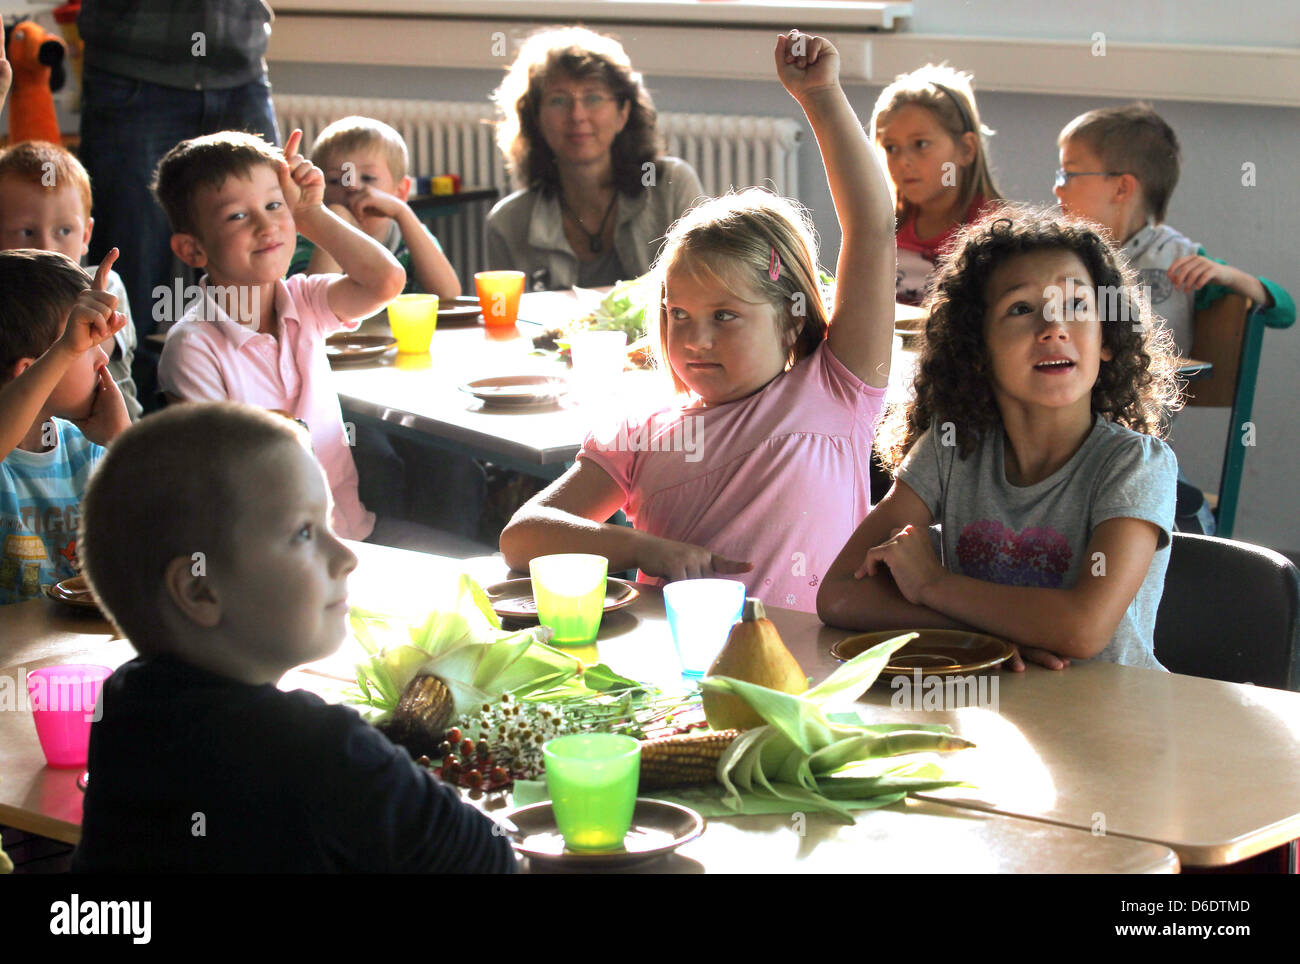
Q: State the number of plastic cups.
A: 7